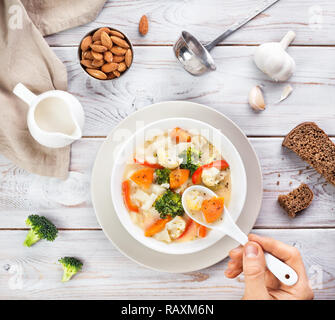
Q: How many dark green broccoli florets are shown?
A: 5